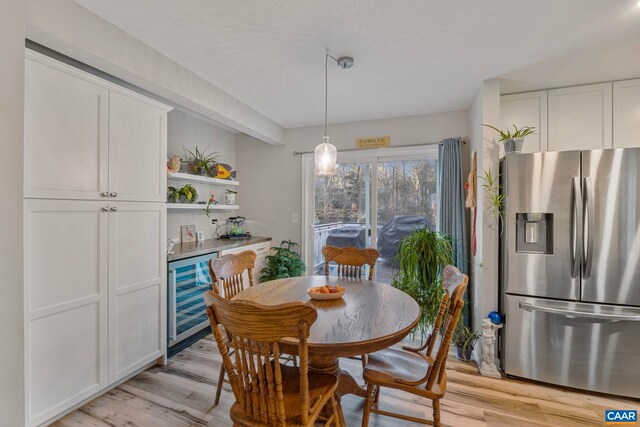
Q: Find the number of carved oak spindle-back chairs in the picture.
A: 4